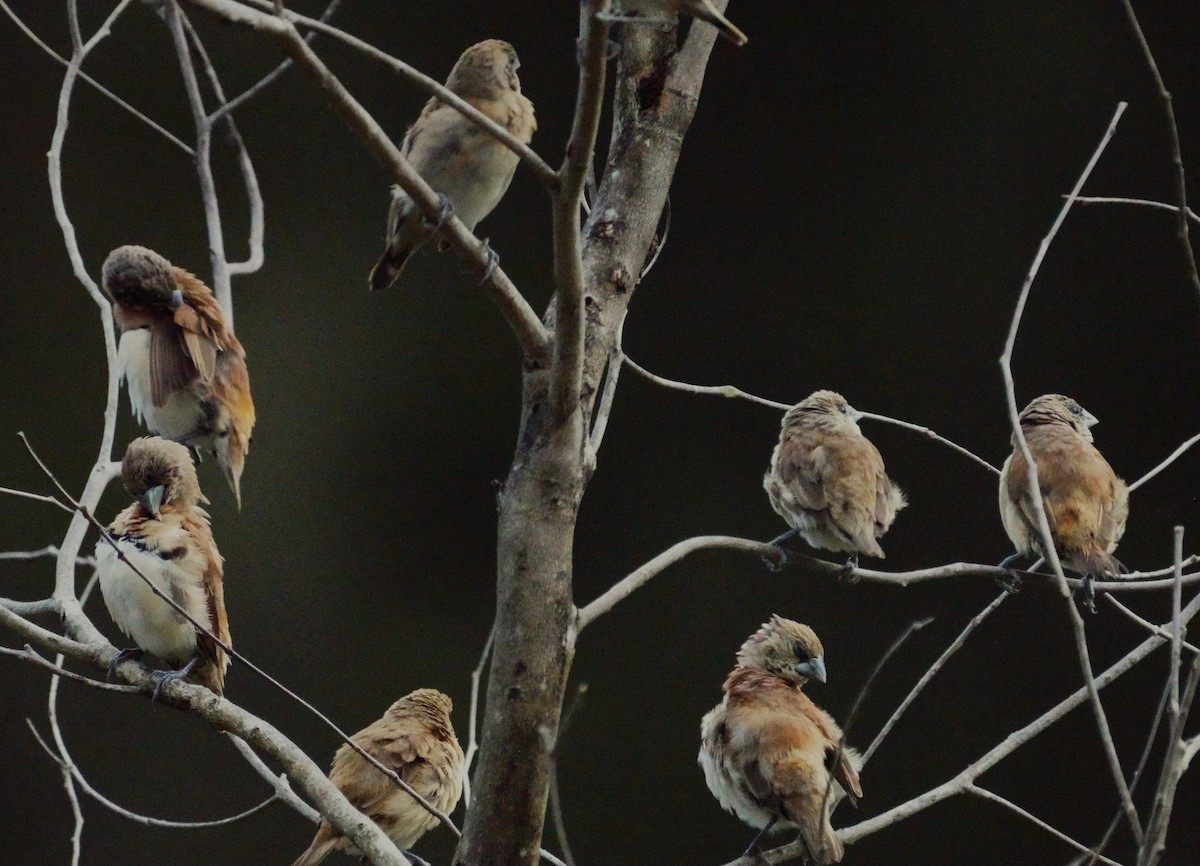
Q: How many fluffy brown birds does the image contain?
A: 7